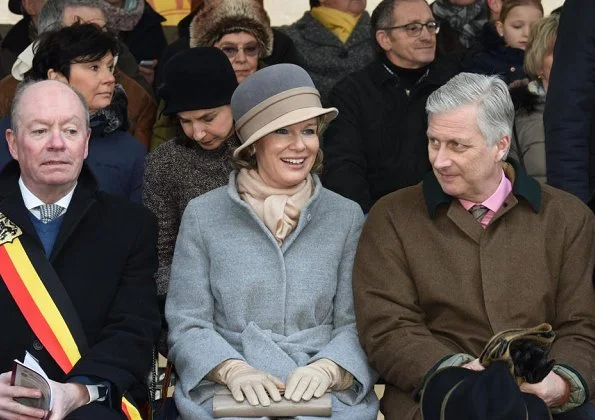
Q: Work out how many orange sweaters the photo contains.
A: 0